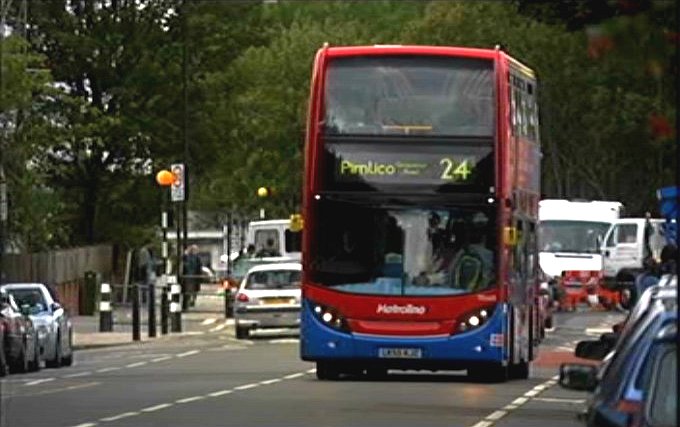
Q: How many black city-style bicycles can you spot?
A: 0